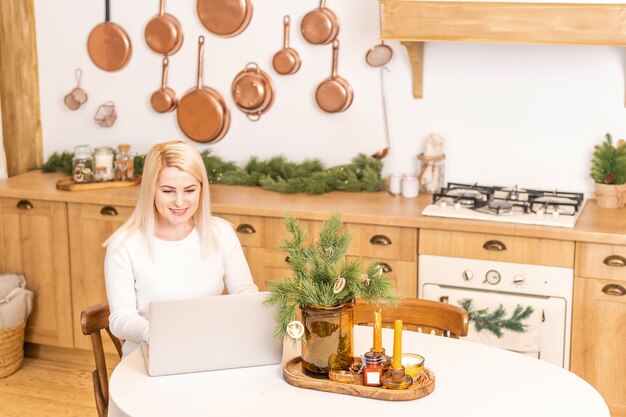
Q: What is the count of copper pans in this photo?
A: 9